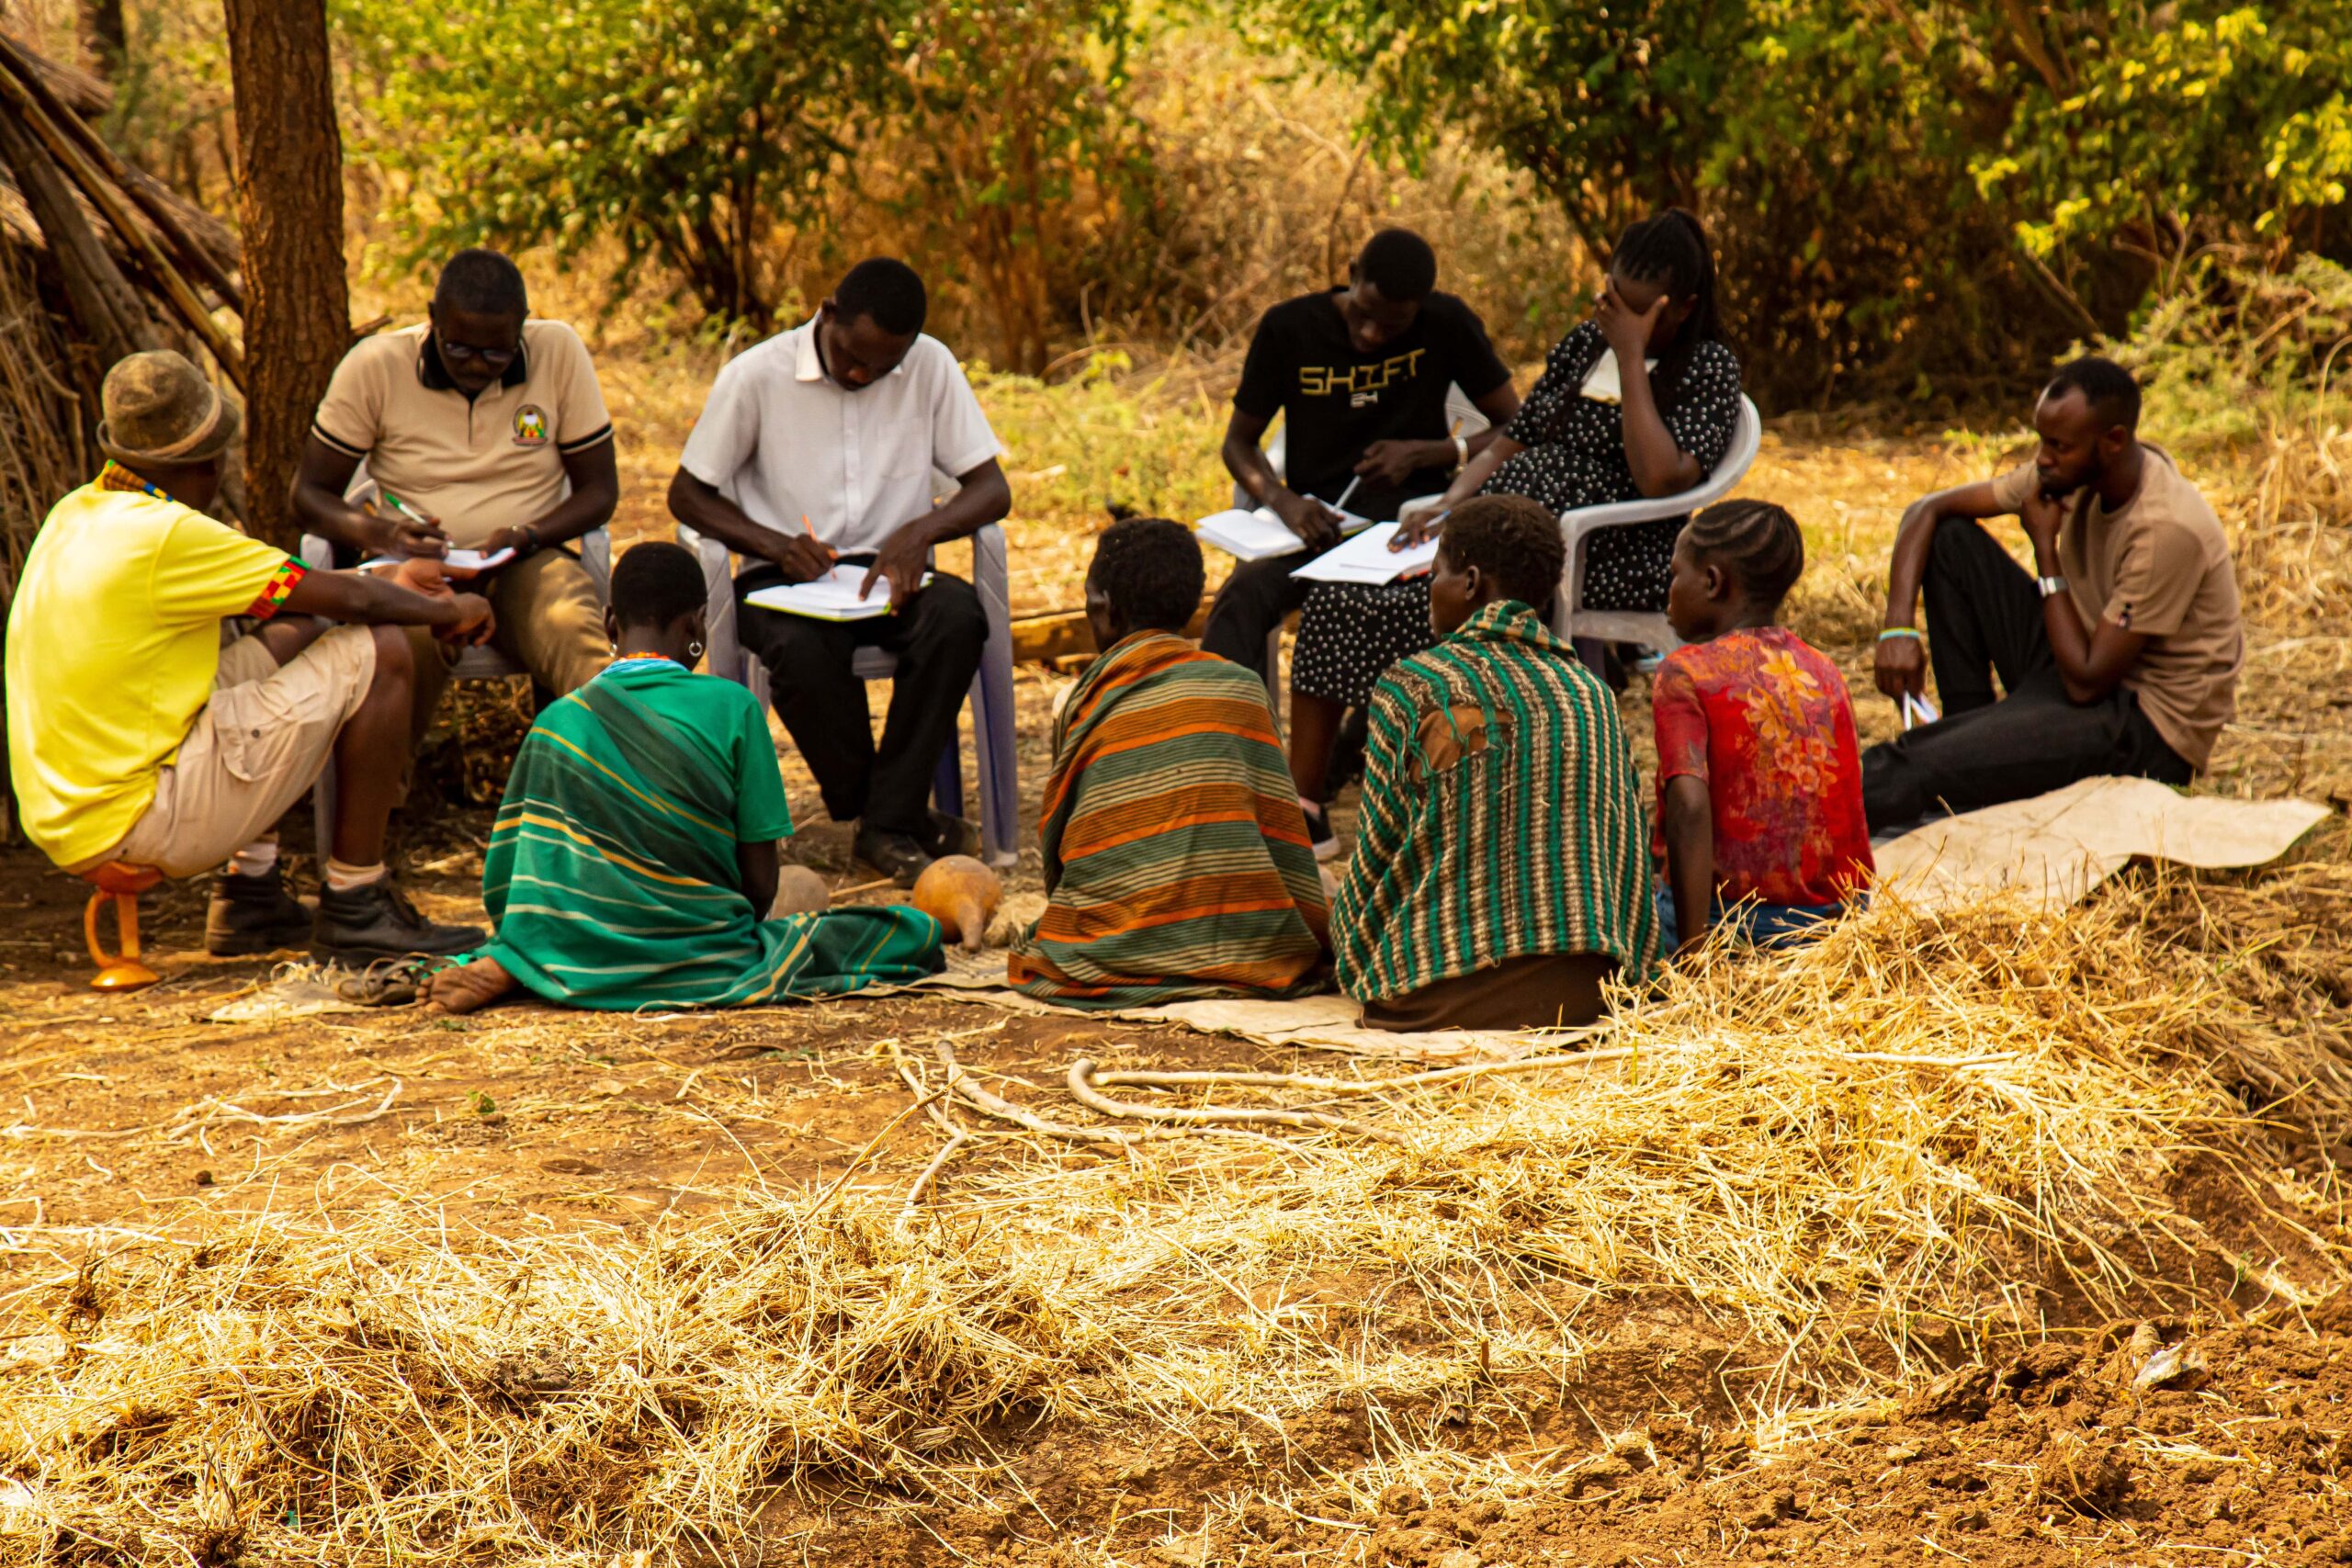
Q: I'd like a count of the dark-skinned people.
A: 10